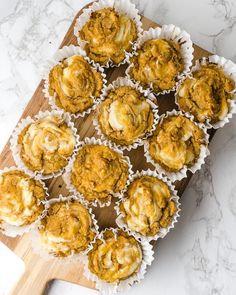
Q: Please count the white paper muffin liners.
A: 12